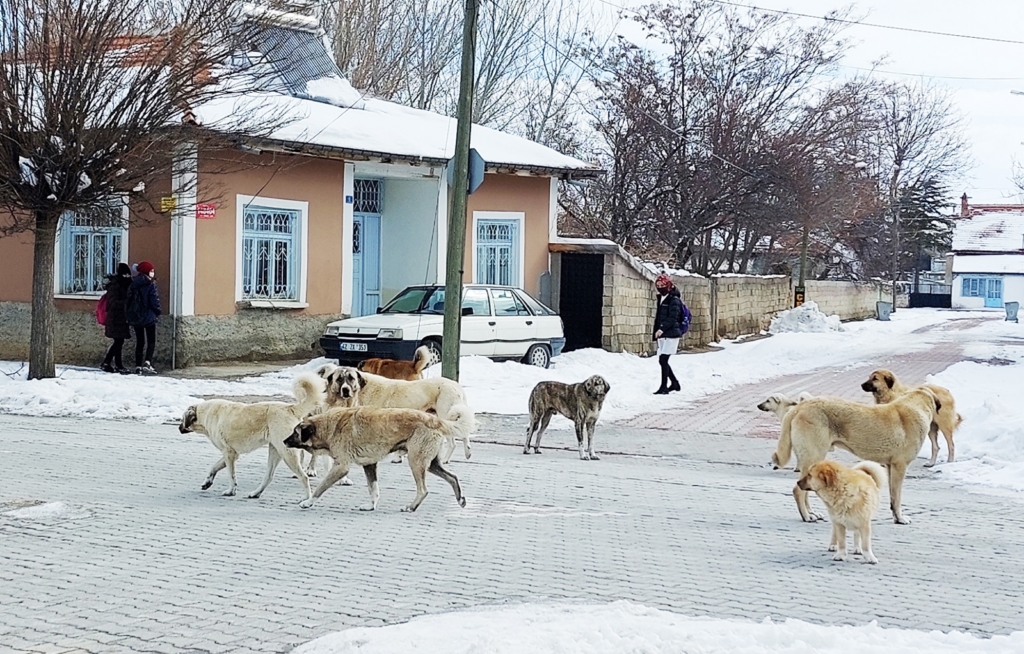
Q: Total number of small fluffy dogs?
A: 1